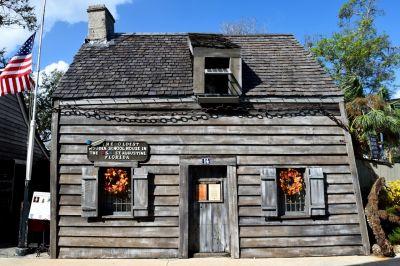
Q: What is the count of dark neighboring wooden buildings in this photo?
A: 1